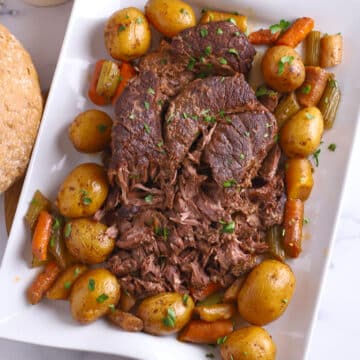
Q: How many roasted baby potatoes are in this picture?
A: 11